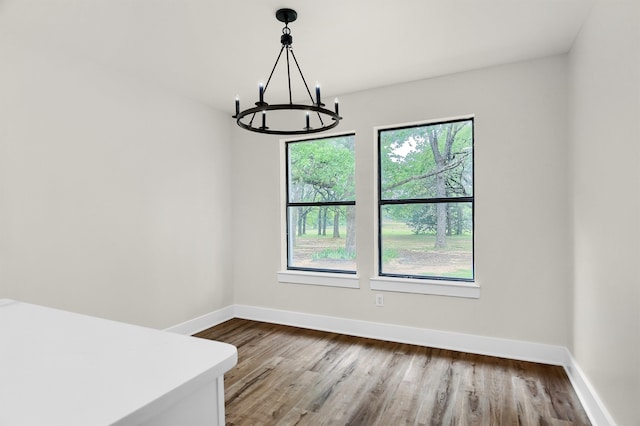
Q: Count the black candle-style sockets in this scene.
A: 6